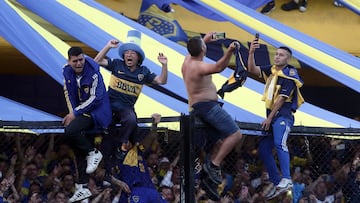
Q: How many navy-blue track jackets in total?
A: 1